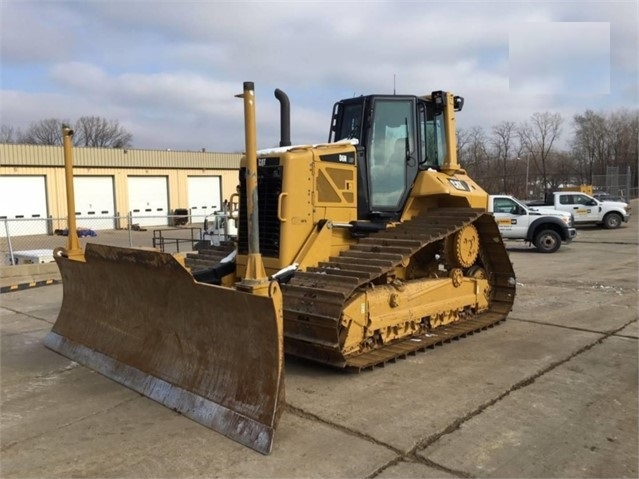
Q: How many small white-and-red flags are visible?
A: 0